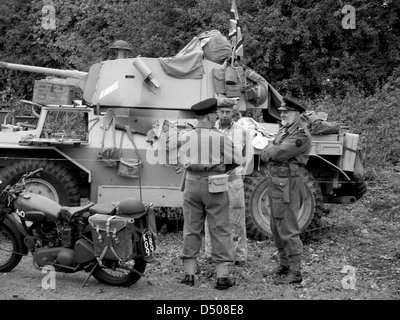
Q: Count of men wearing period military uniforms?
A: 3